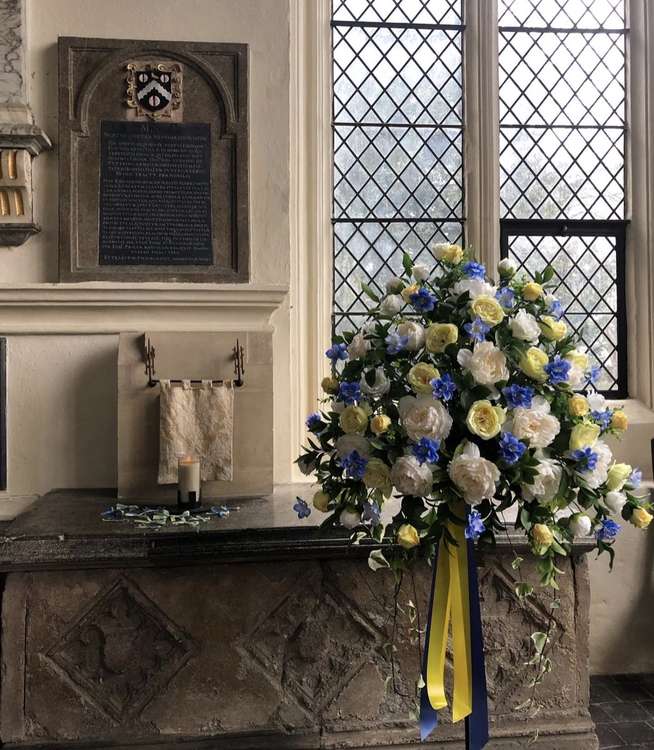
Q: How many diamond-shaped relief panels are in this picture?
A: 3